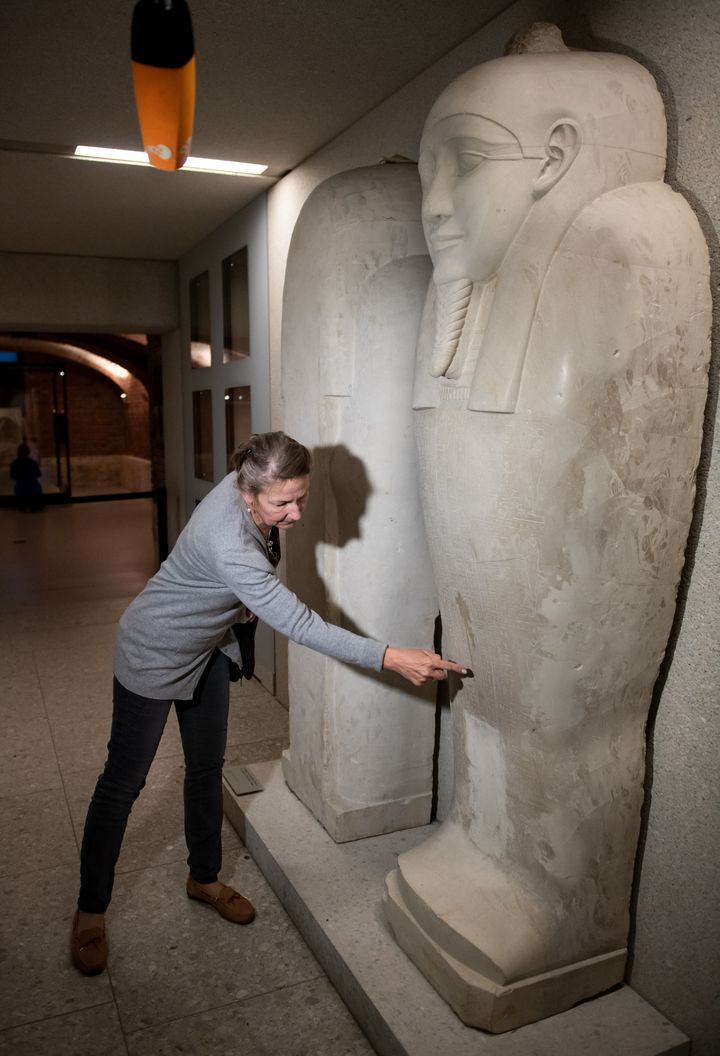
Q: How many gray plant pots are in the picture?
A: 0